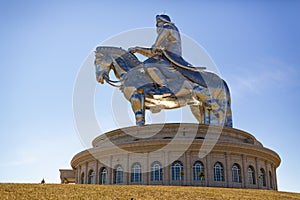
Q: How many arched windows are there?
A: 13